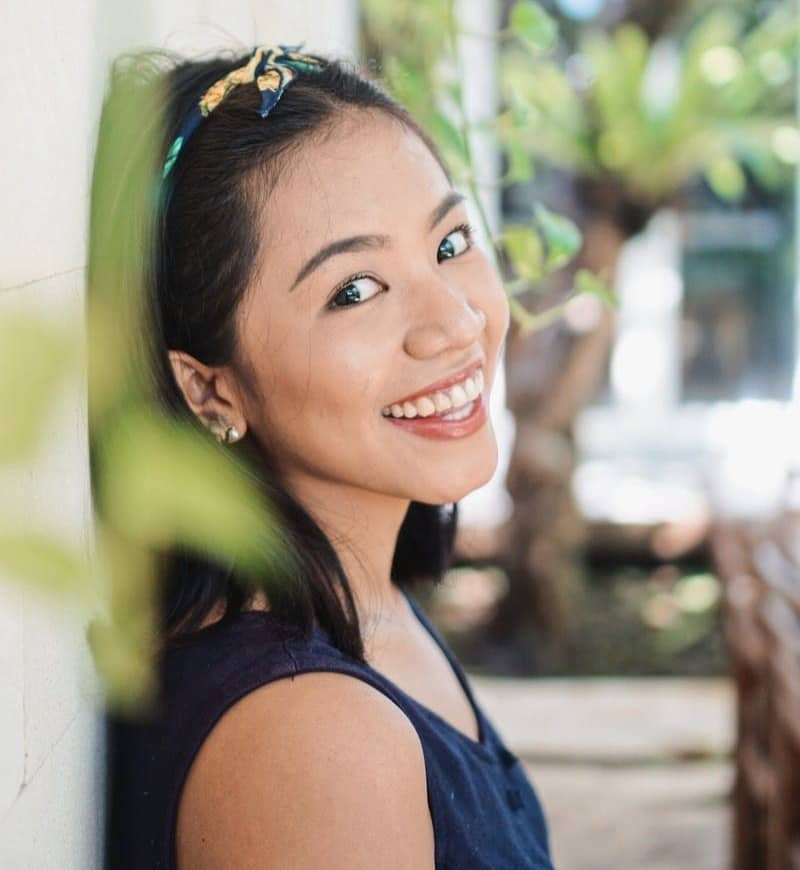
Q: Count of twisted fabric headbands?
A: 1